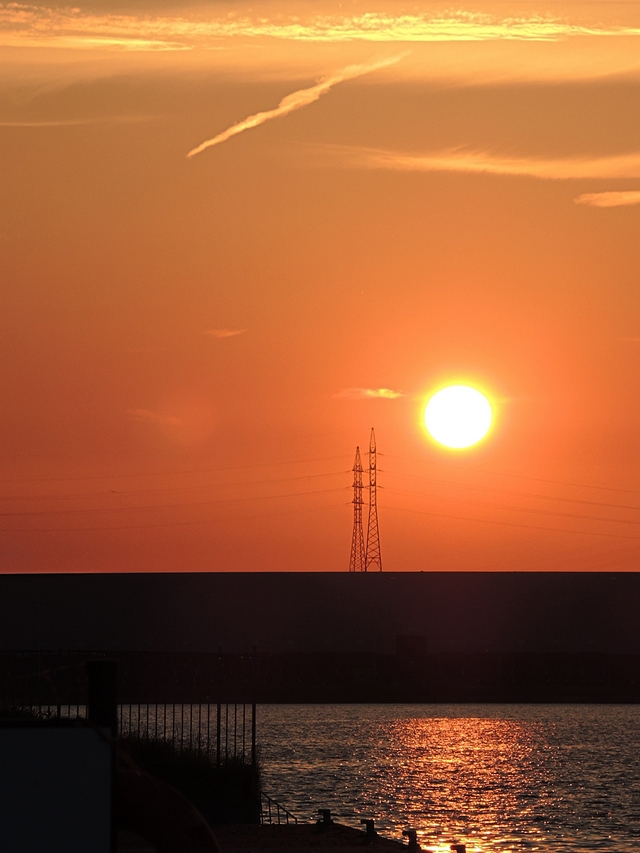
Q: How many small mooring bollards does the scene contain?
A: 4